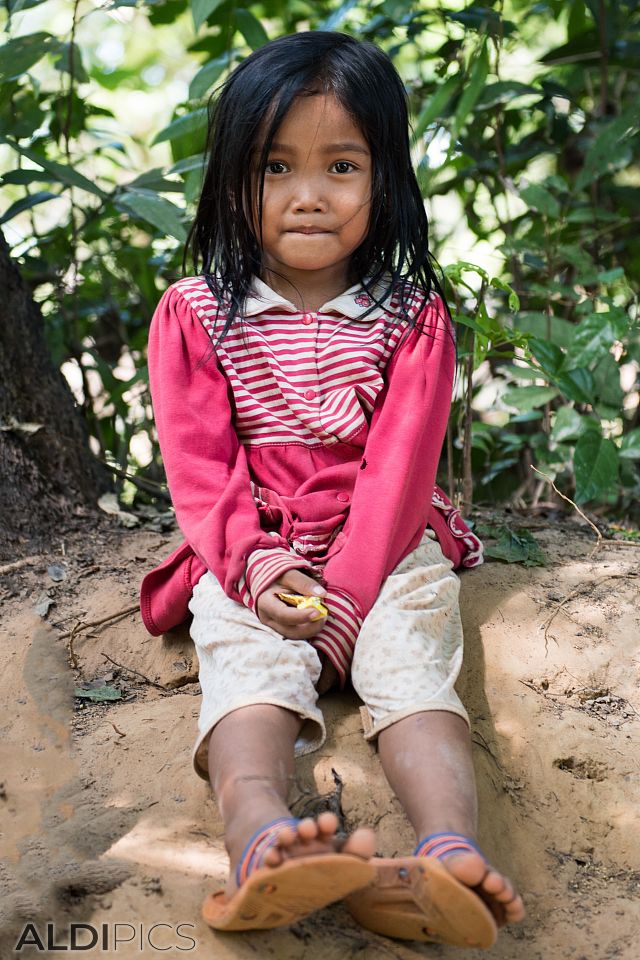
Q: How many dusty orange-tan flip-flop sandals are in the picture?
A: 2